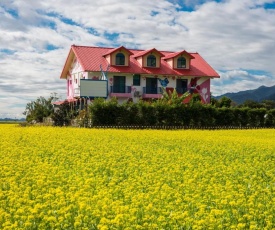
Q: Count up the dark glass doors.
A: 3